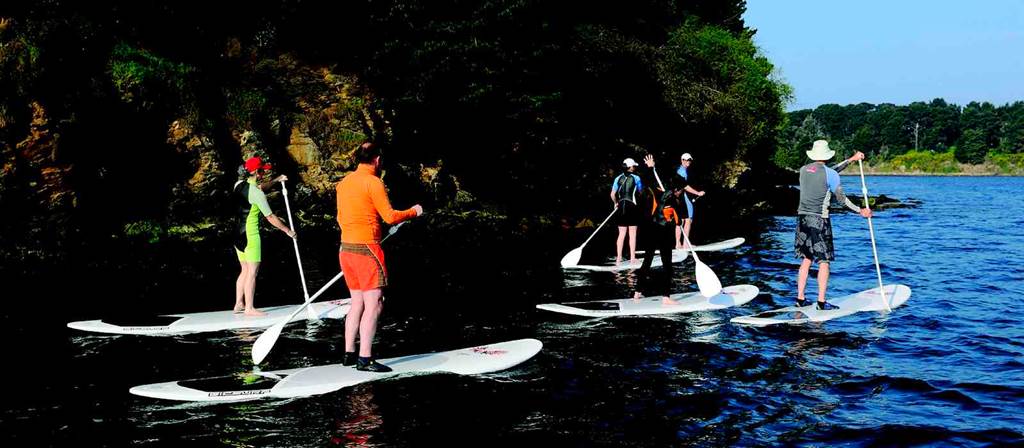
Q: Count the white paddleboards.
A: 6